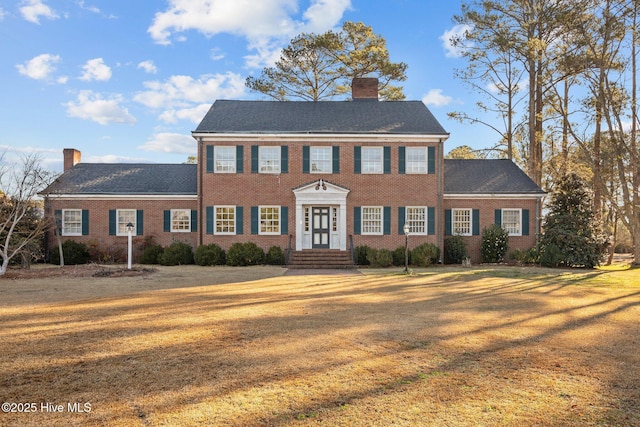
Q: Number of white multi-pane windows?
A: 14